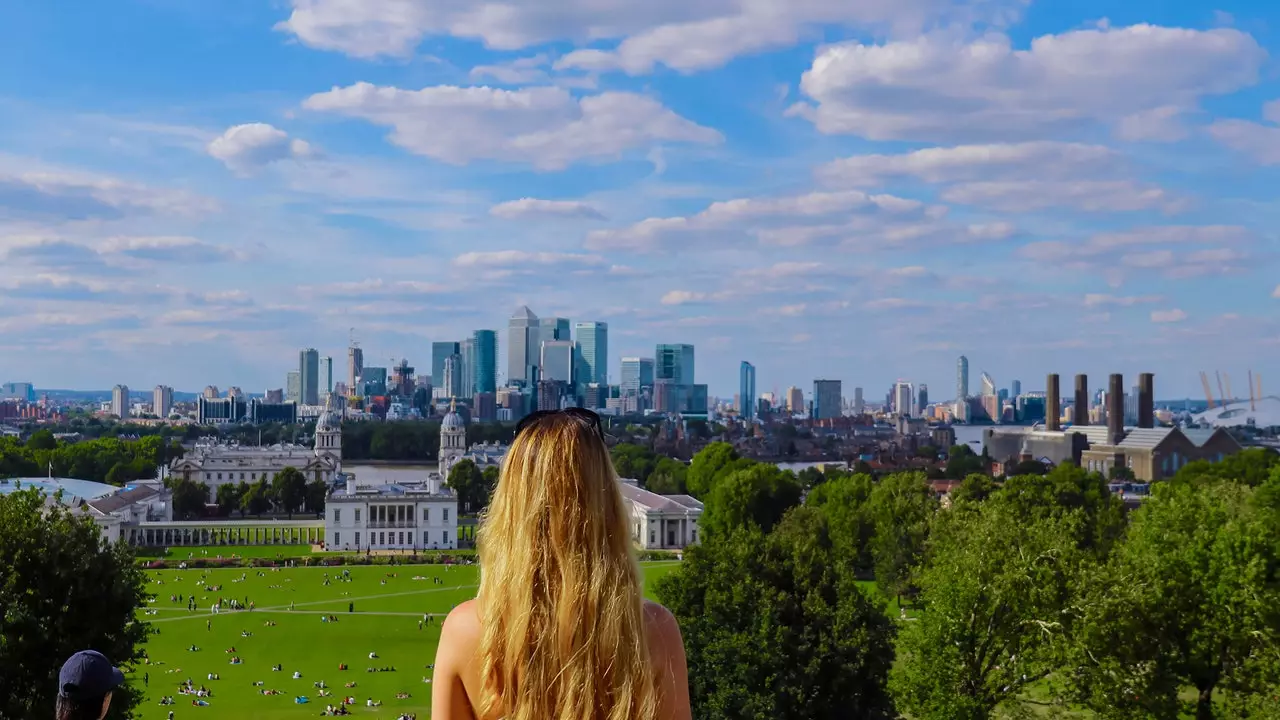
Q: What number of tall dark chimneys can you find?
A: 4